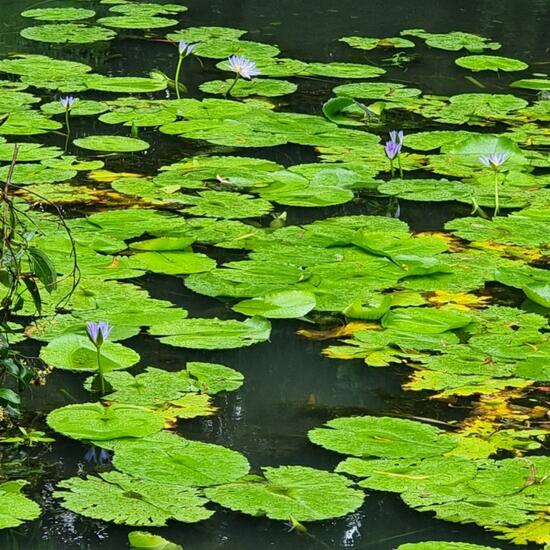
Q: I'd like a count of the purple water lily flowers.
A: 7